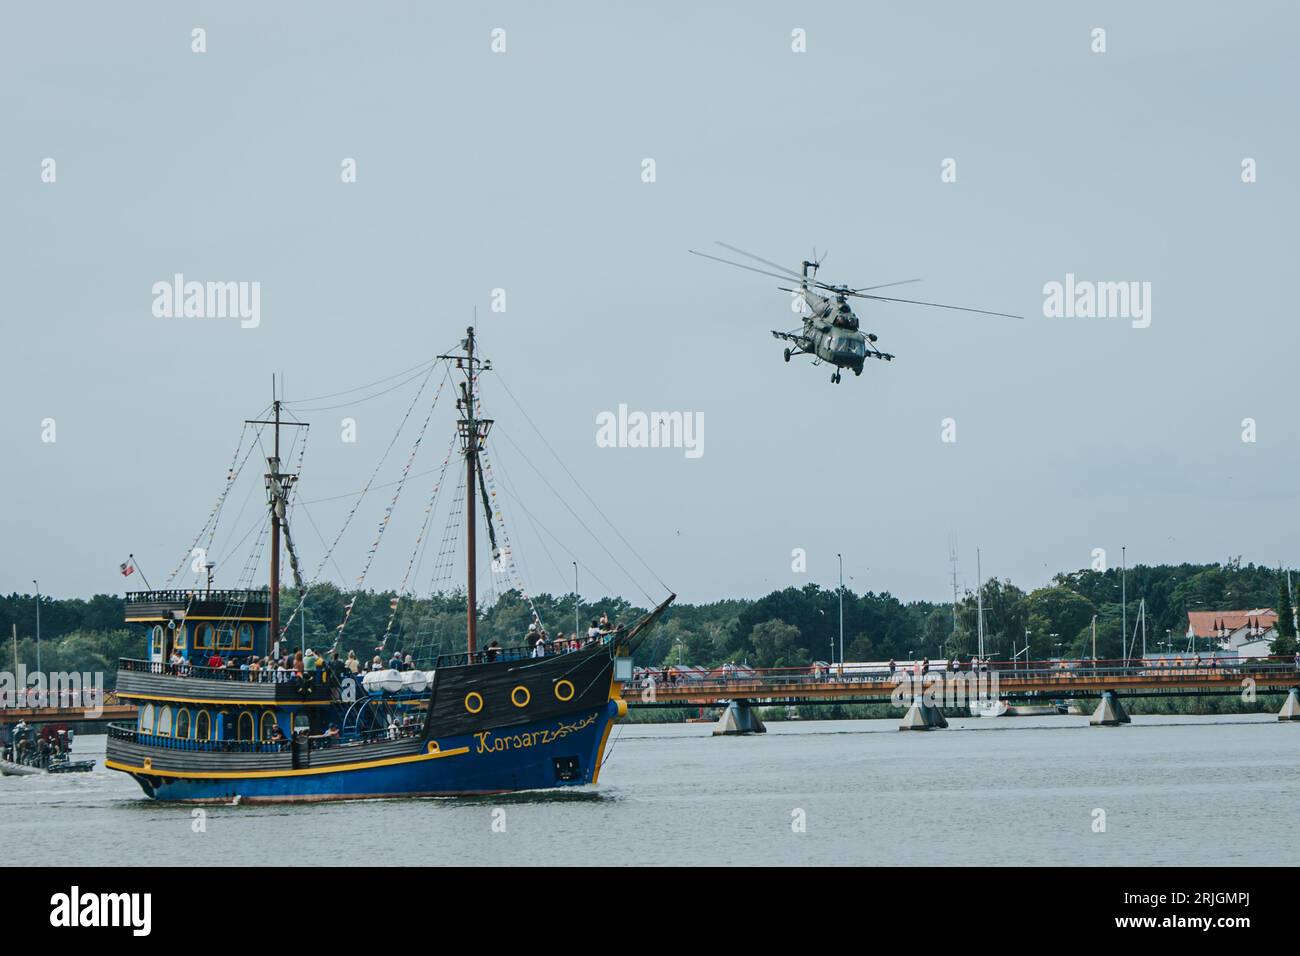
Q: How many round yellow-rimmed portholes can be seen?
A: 3